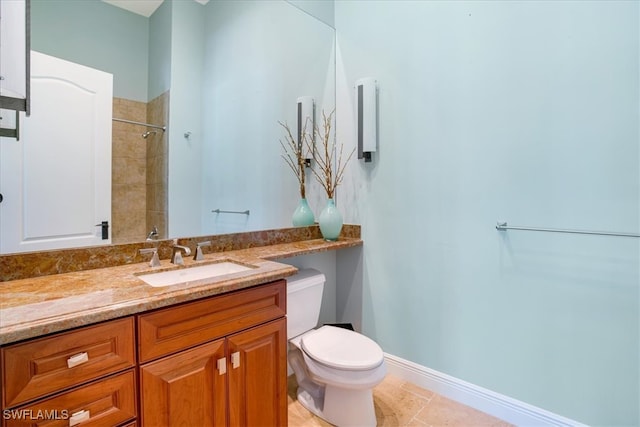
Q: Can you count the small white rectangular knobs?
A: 4